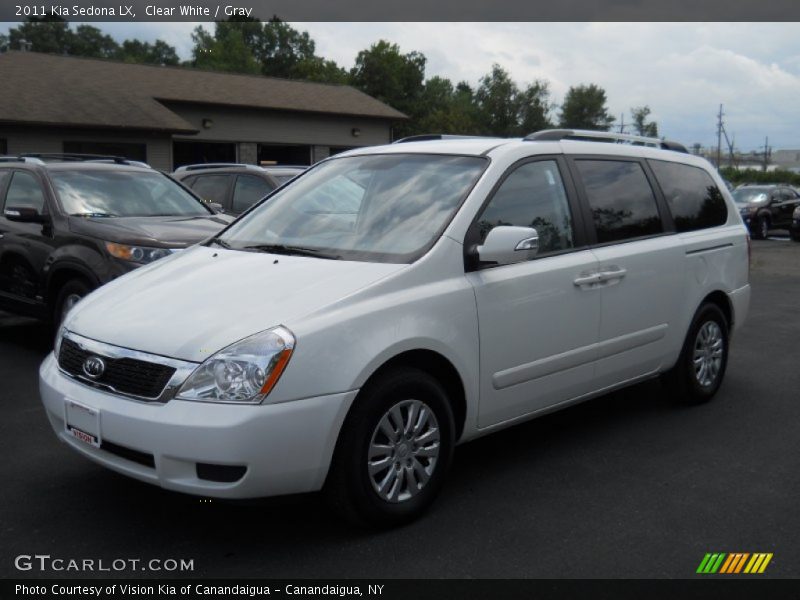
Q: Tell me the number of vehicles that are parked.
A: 5